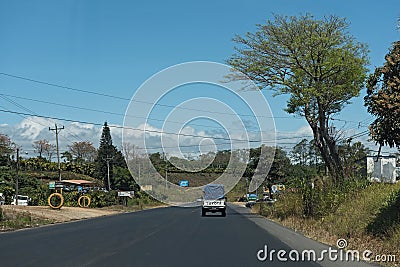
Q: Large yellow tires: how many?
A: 2